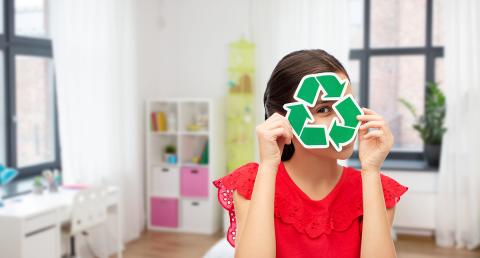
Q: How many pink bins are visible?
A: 2